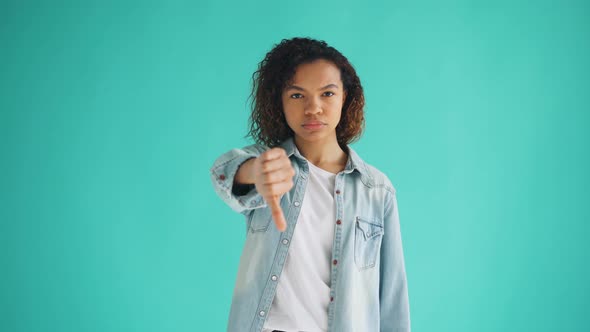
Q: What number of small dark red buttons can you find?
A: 5